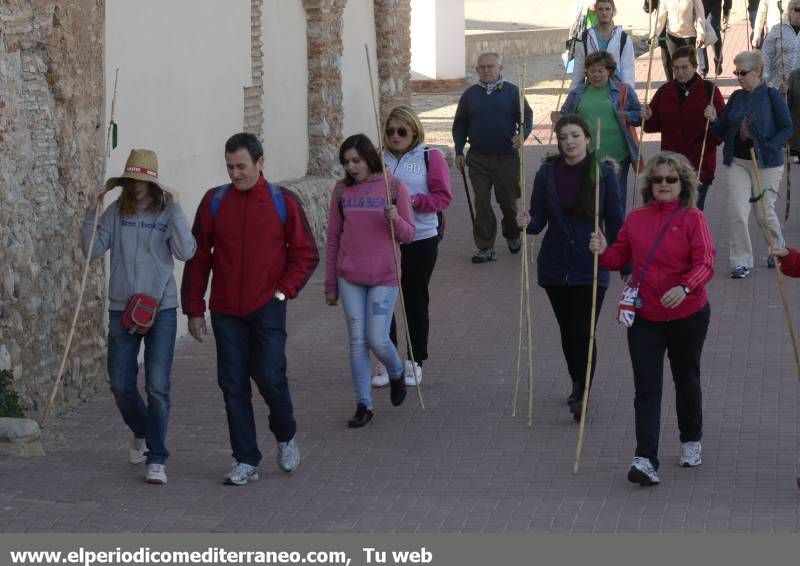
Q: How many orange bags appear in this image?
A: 1